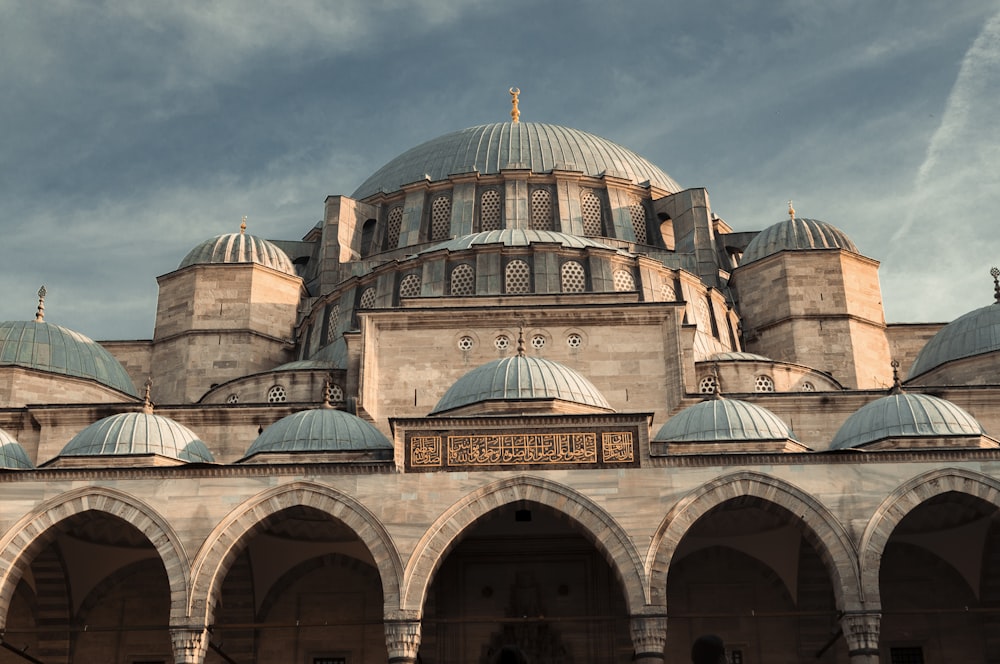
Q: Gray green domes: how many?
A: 12